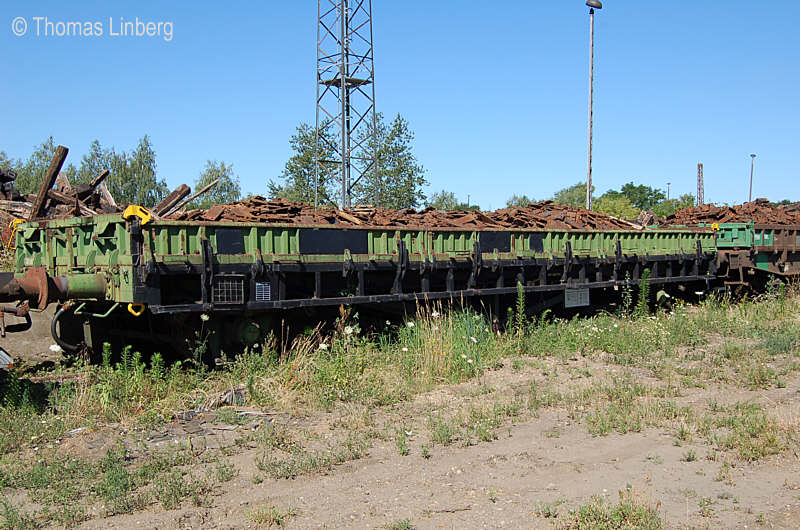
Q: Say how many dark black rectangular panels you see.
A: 4